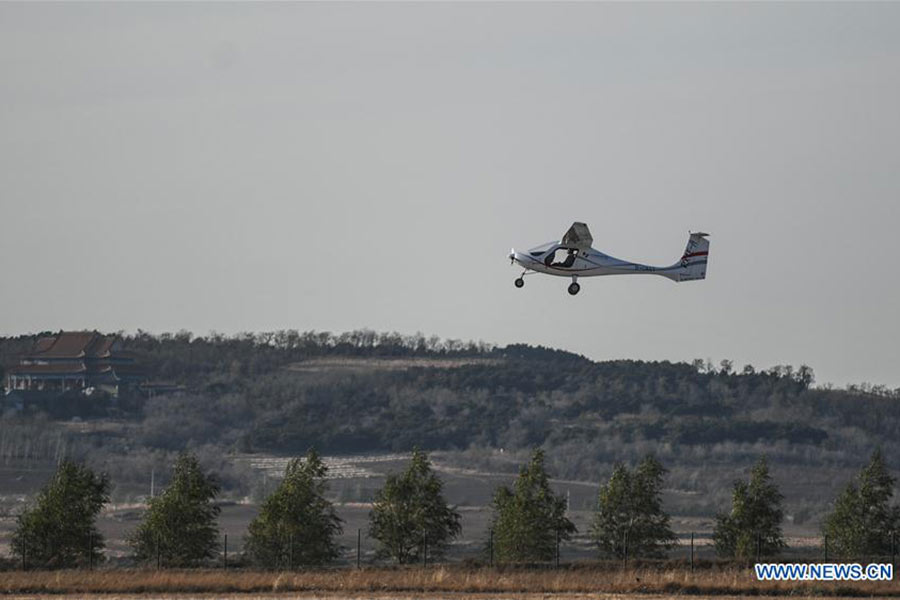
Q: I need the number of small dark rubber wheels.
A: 2